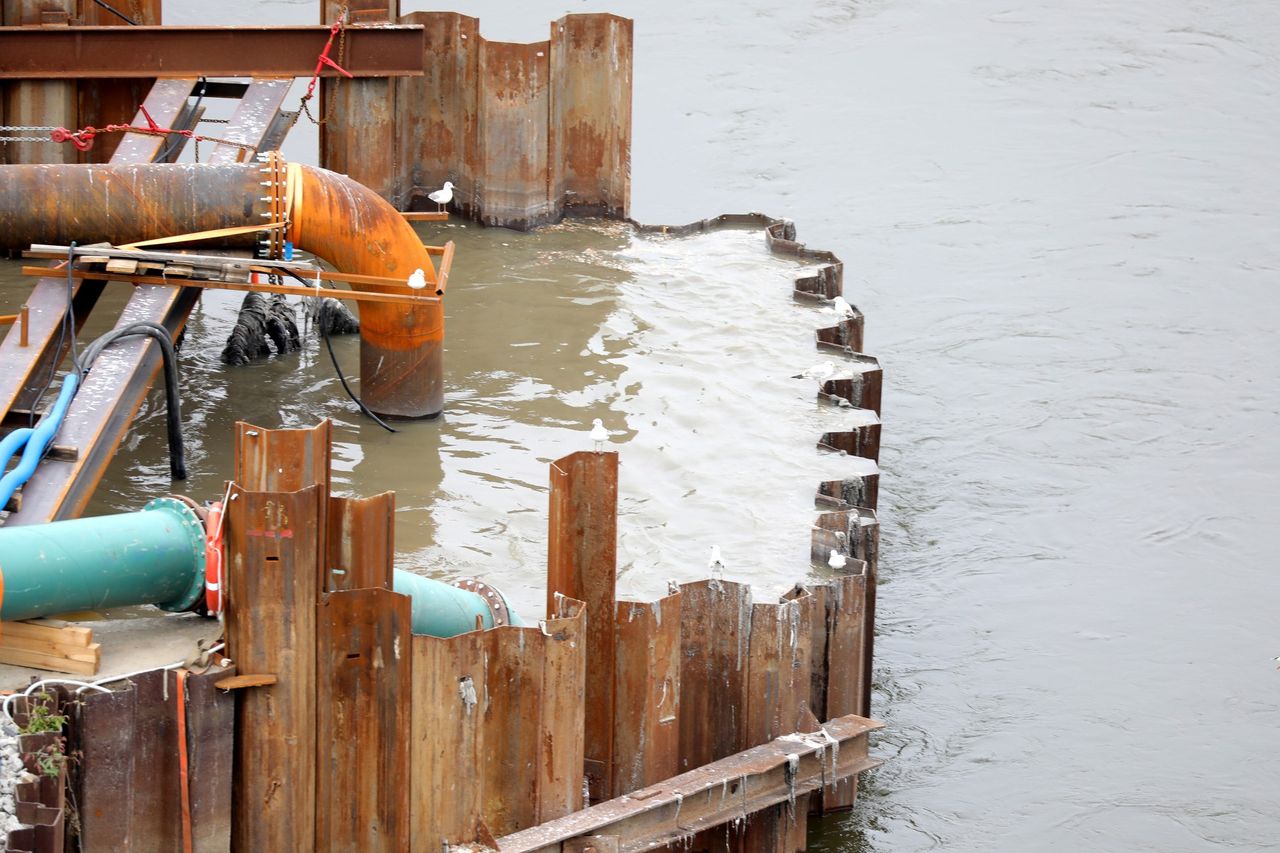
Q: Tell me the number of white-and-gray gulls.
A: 7